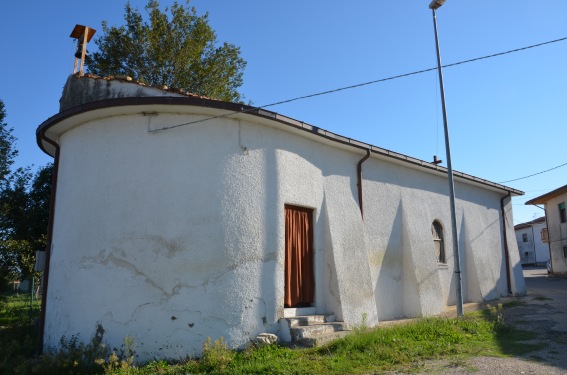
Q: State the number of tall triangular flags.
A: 0